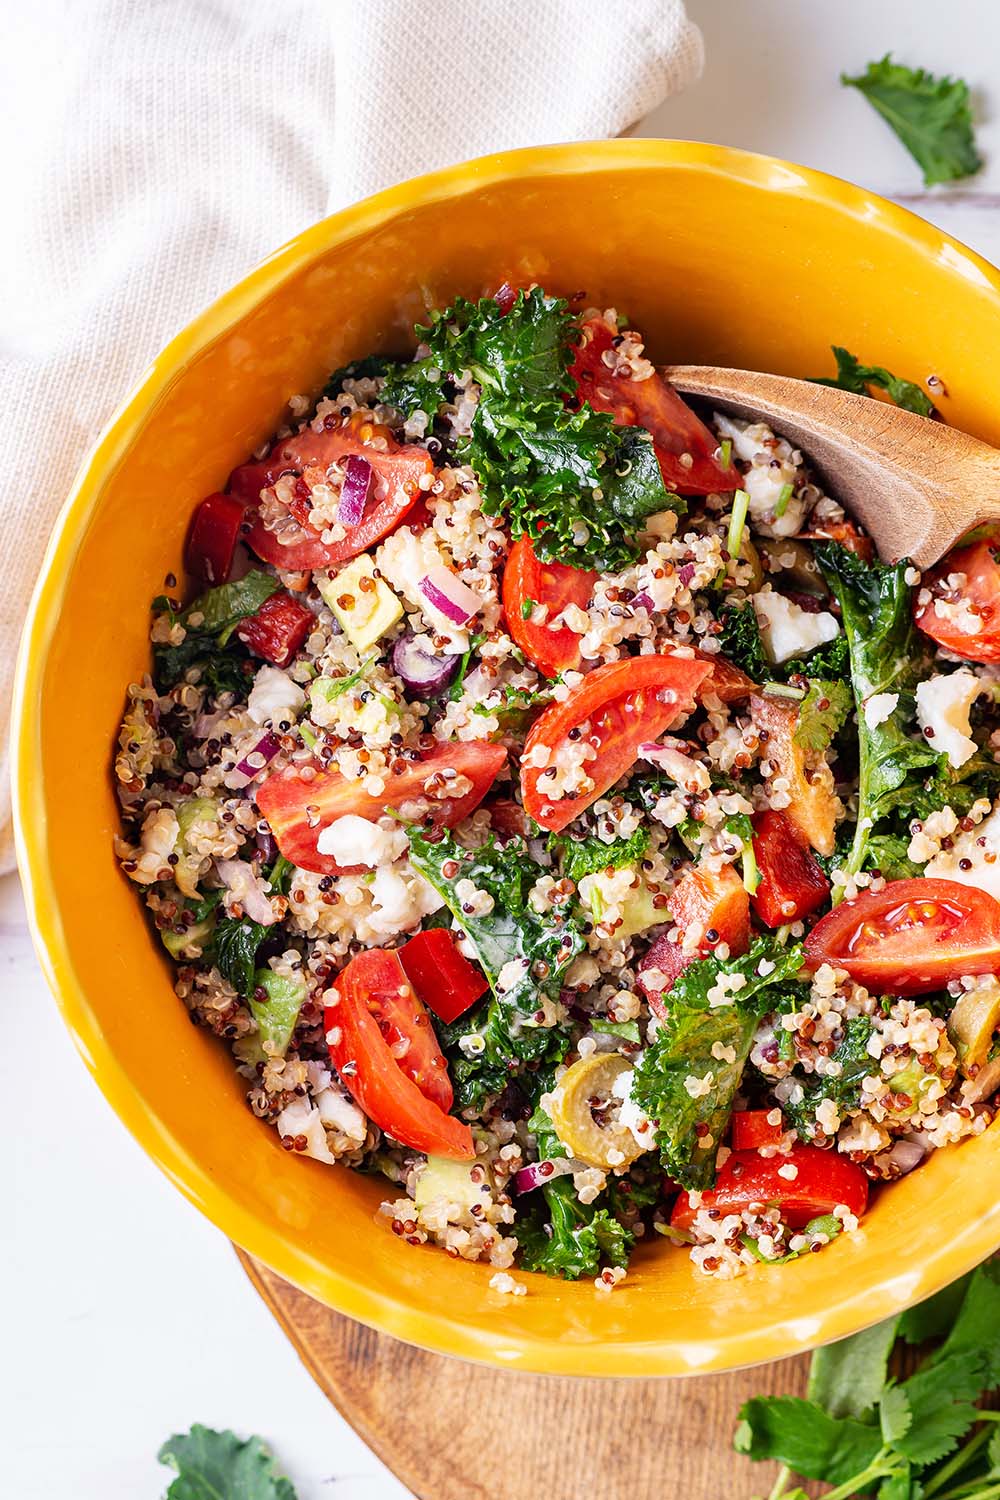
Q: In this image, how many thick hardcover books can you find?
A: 0